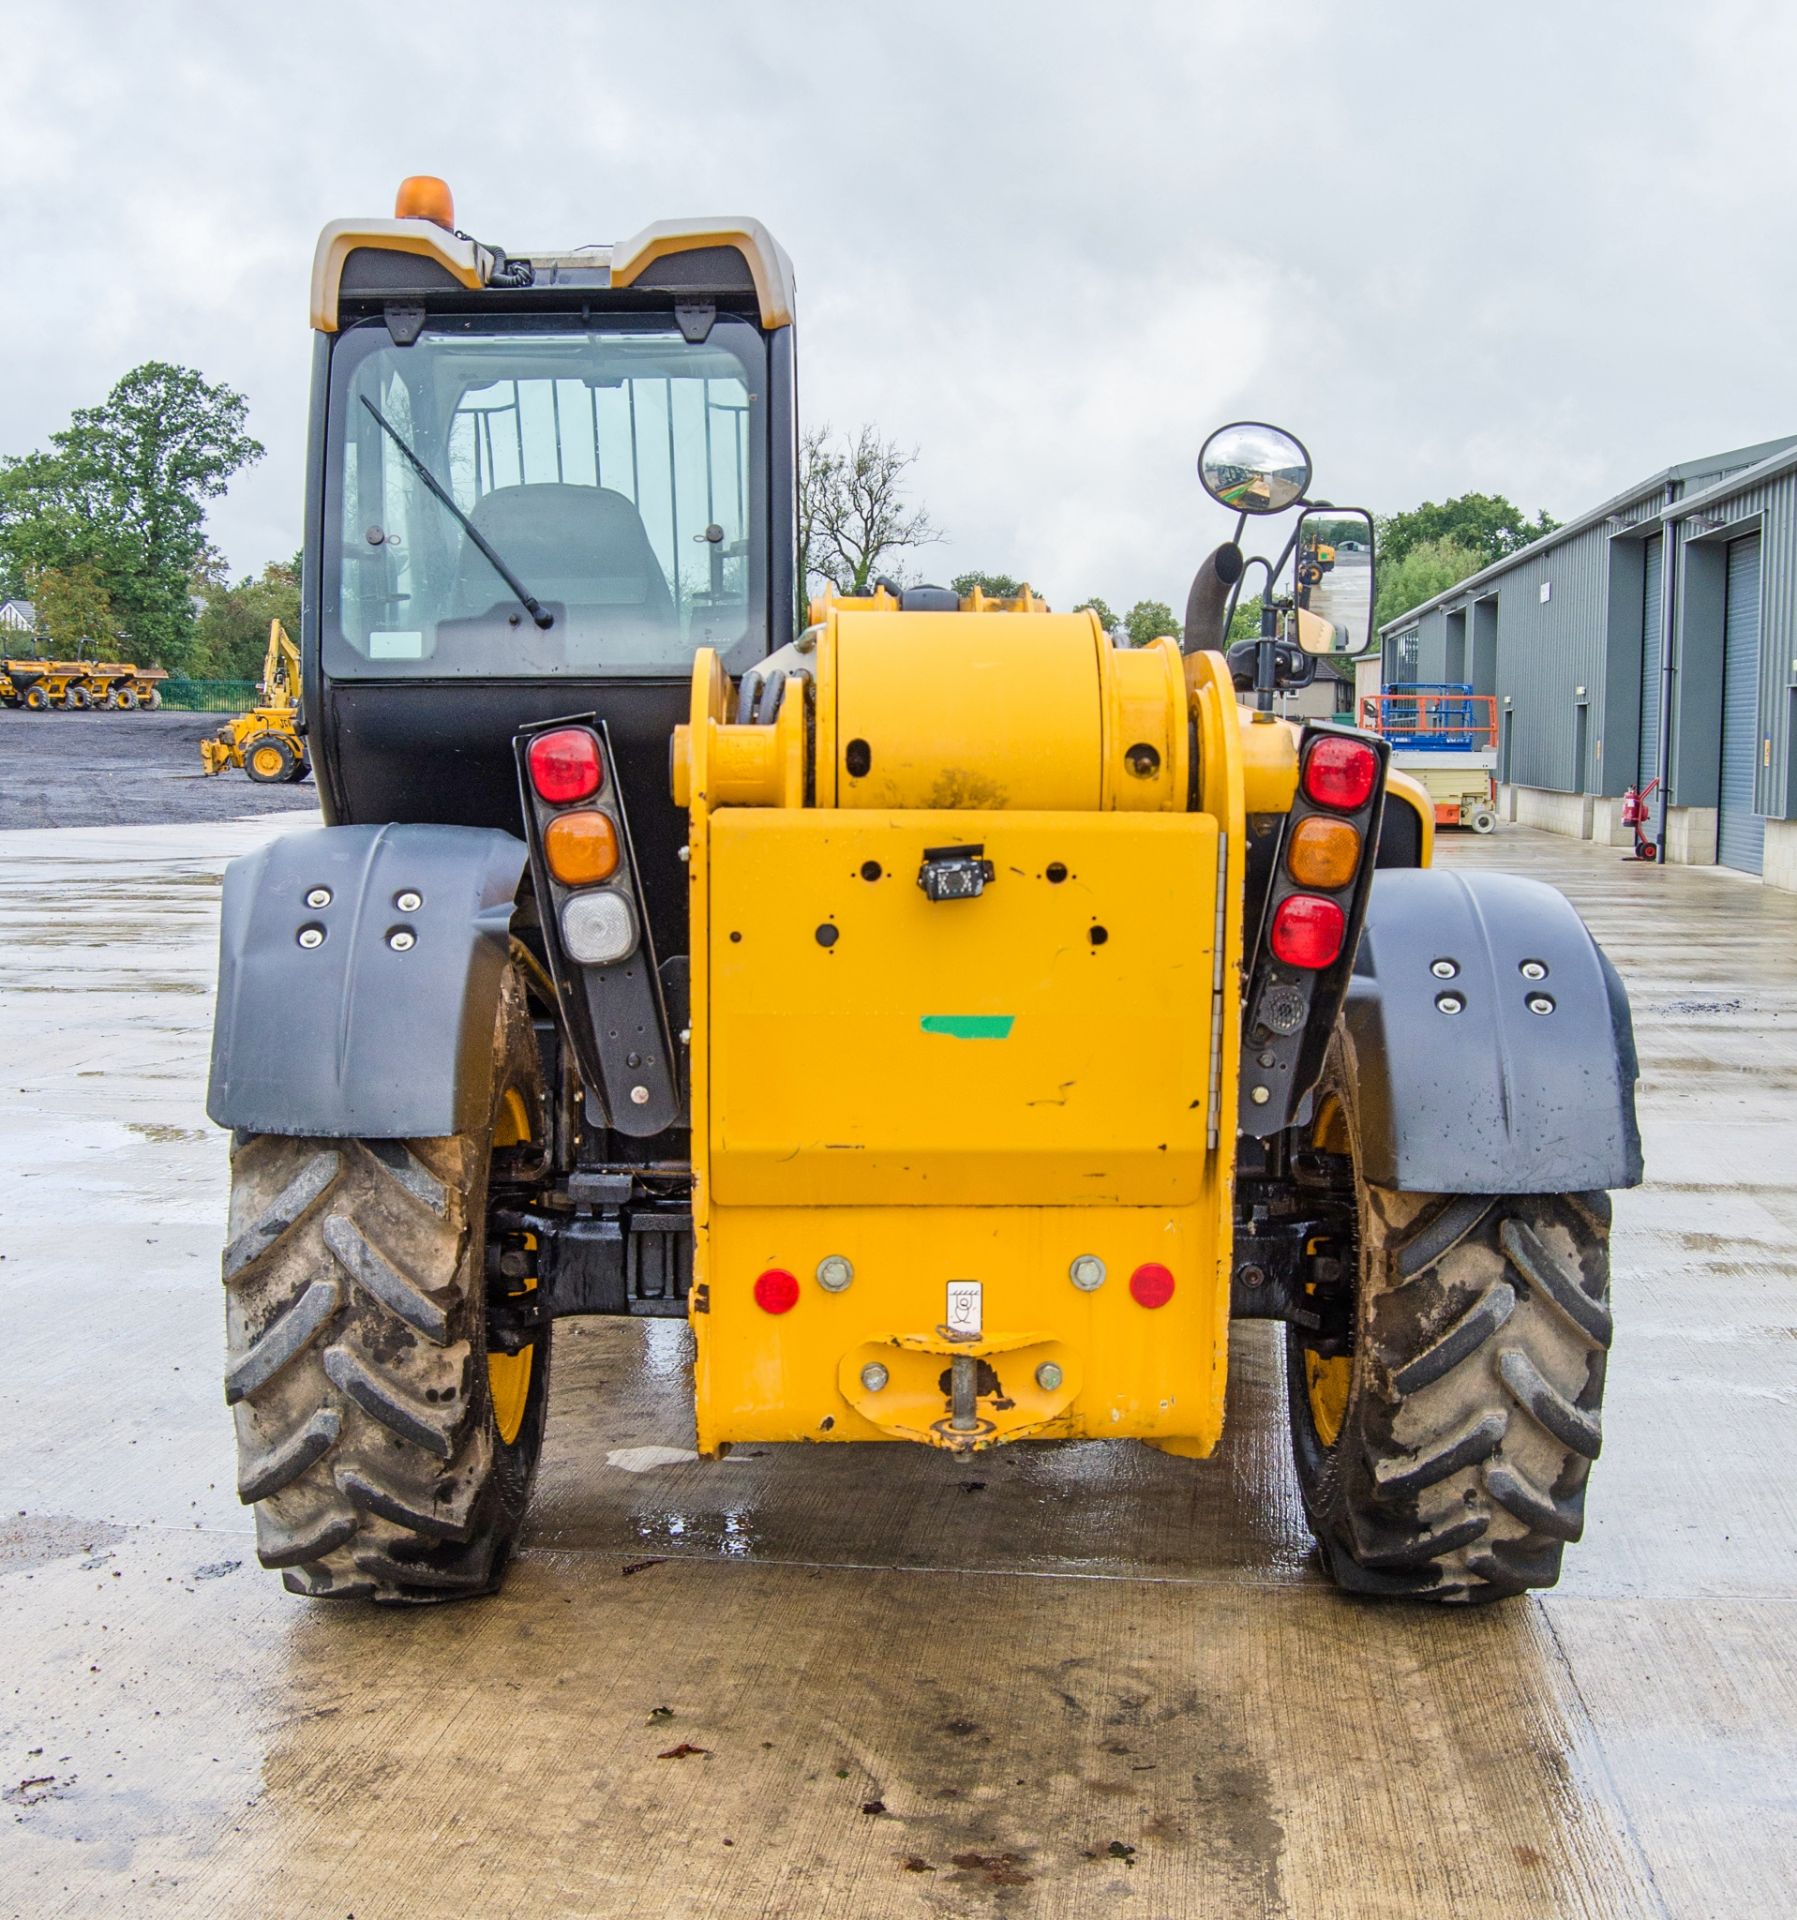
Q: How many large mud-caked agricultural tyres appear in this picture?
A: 2